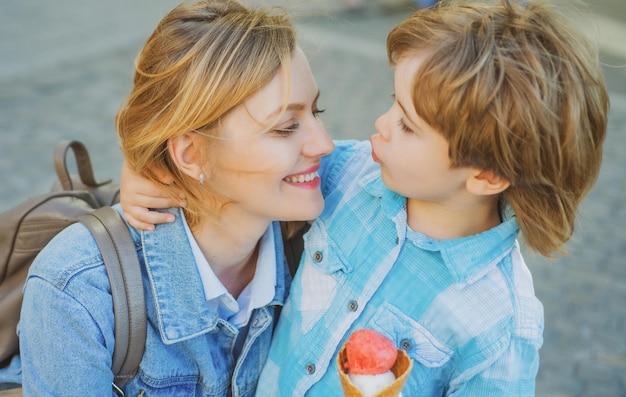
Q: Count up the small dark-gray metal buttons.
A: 4